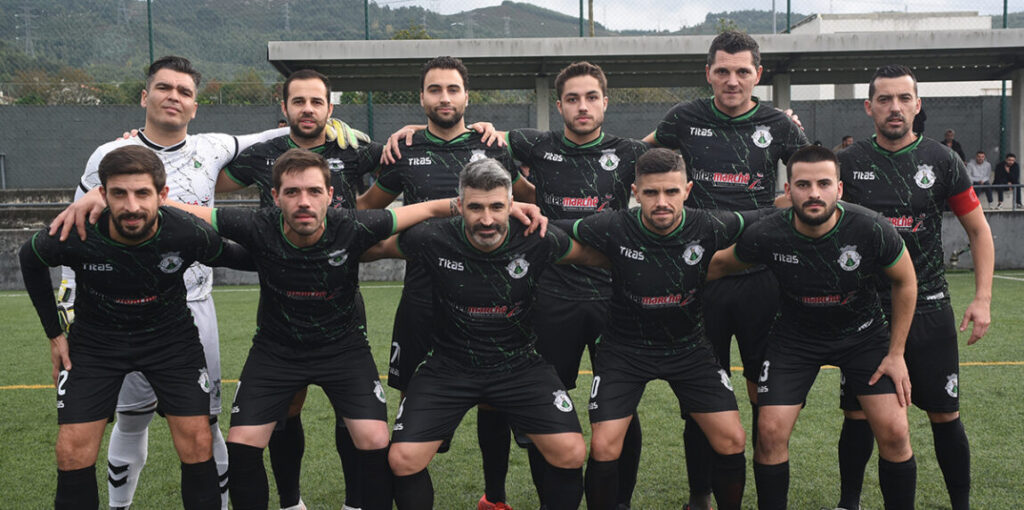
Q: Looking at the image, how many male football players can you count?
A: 11